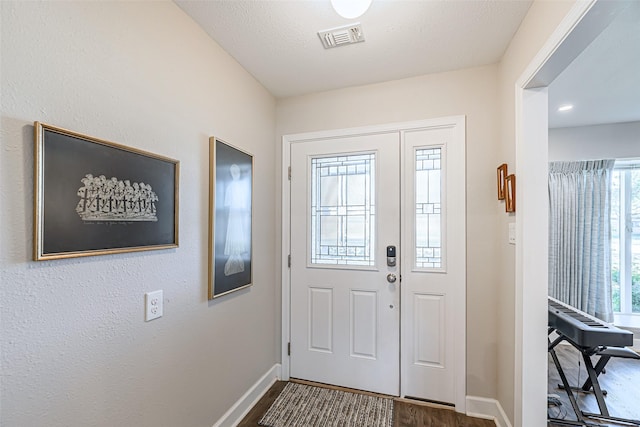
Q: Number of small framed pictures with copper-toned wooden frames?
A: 2